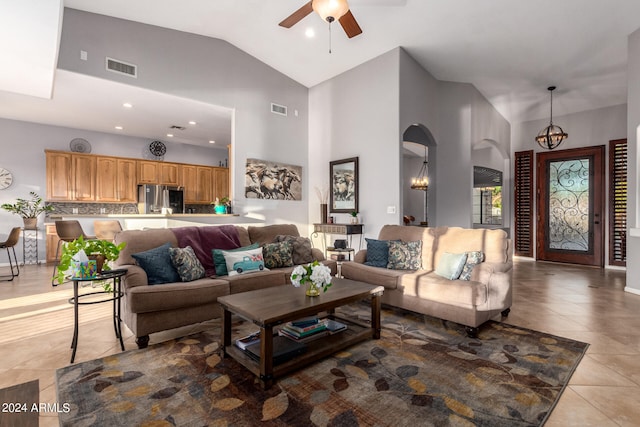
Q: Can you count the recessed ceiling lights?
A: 6